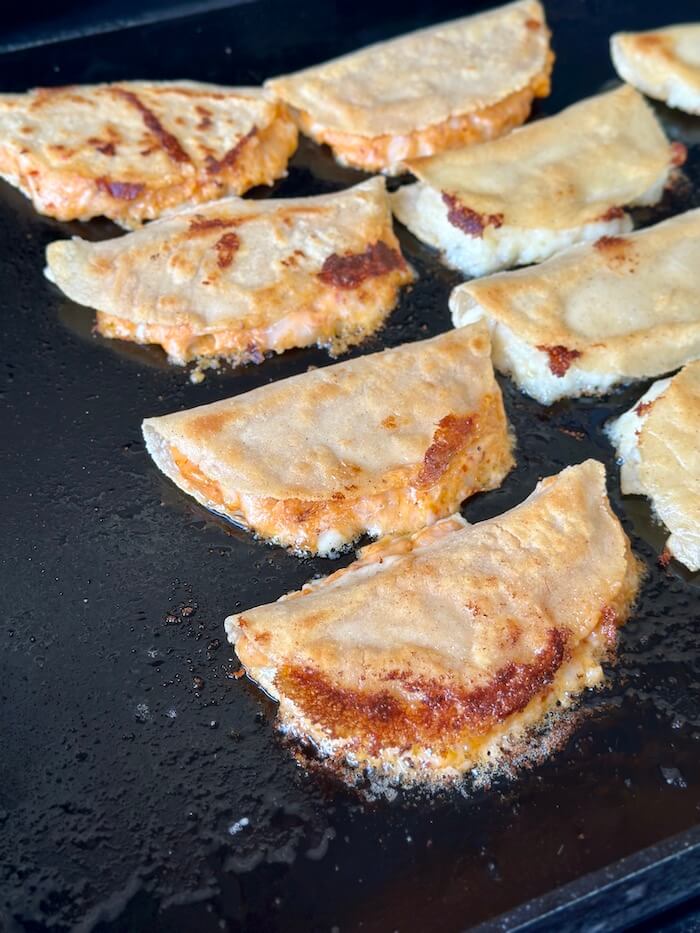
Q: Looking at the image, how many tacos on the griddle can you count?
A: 9